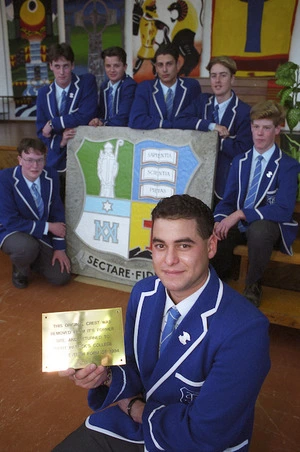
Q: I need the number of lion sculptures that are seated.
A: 0